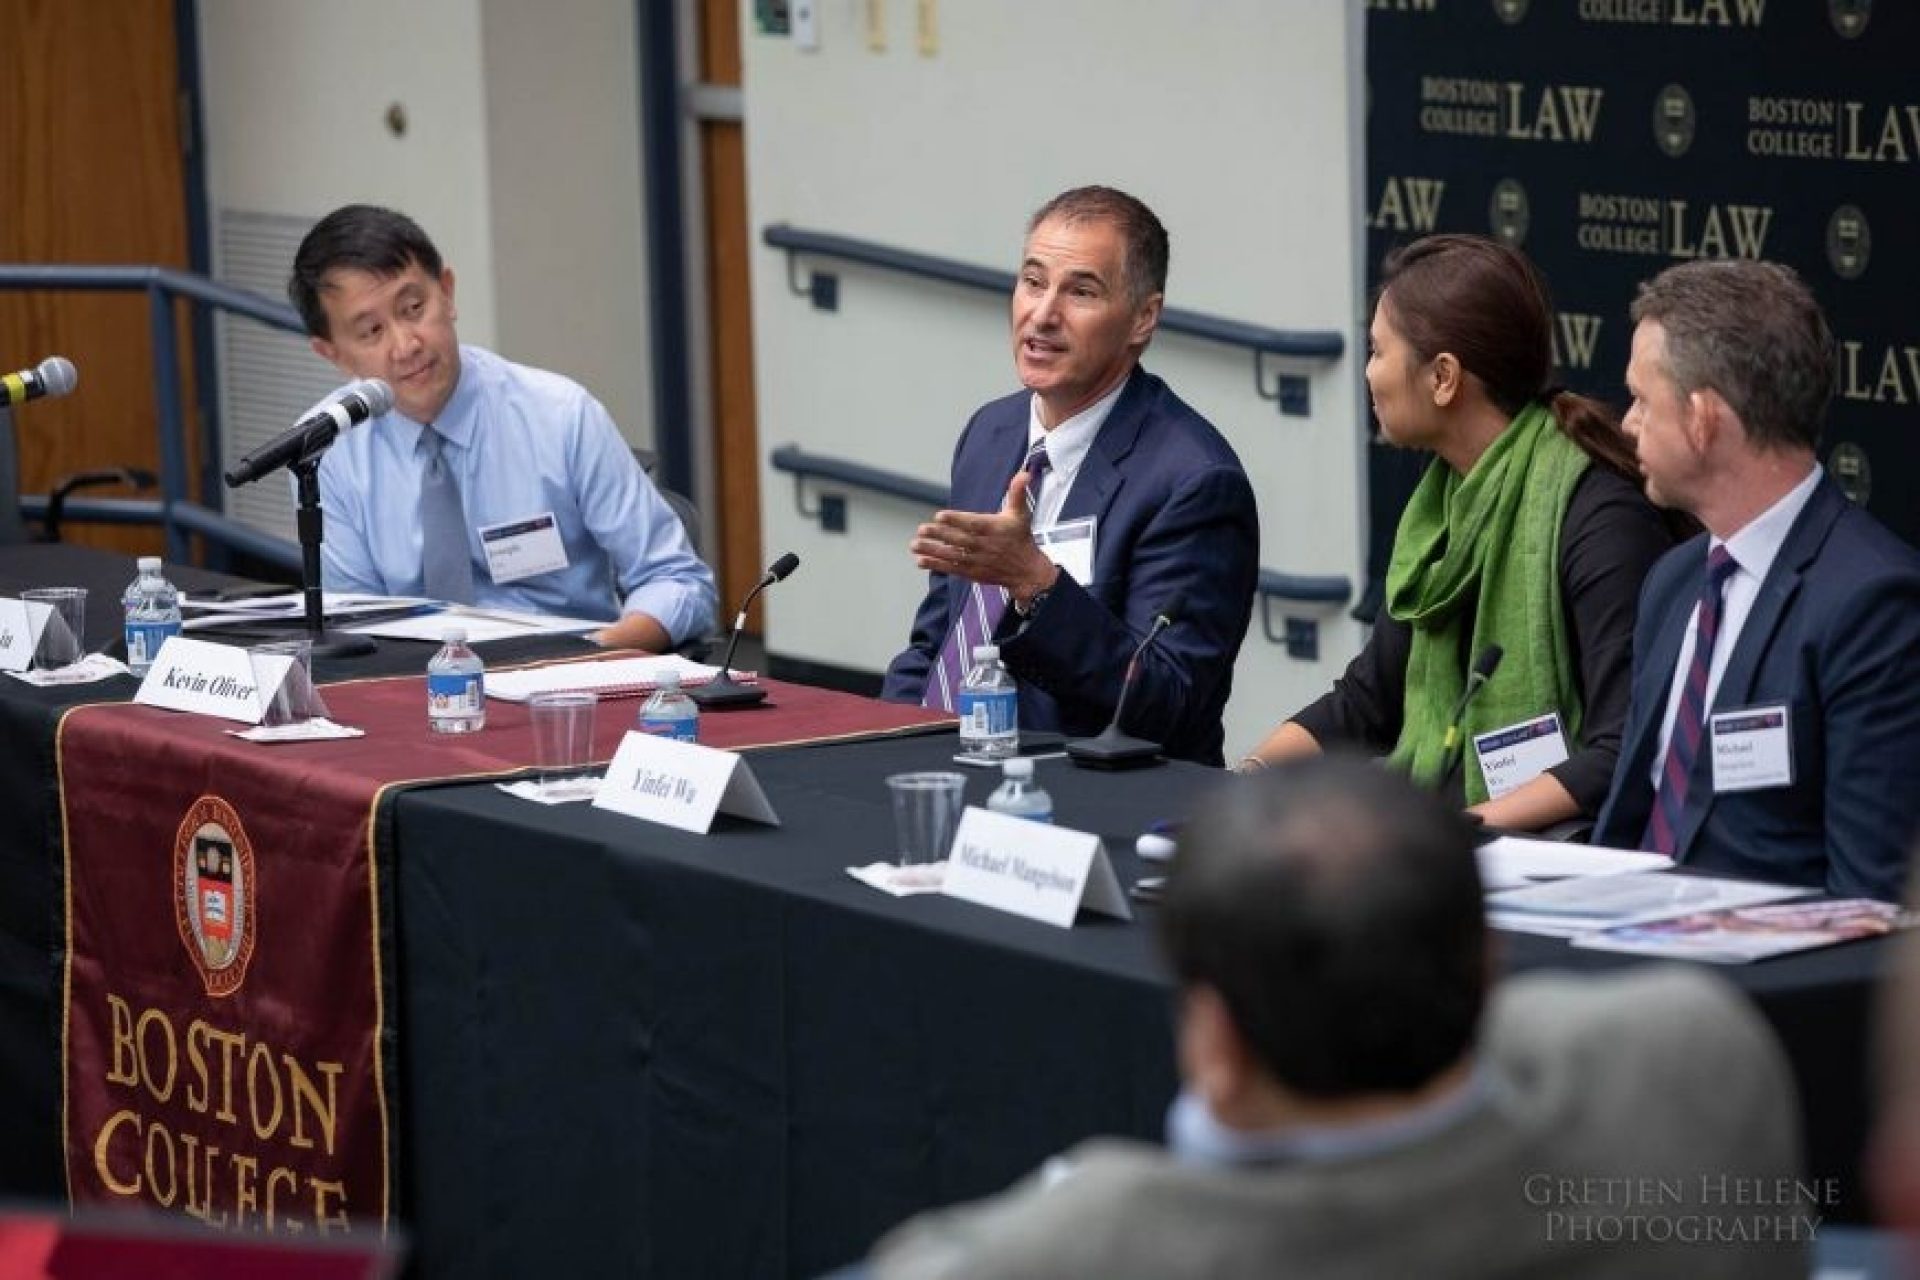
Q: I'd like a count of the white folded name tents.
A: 4